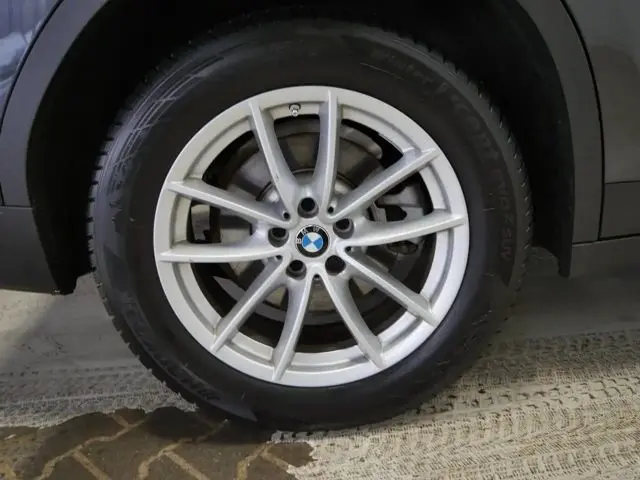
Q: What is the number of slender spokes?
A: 10